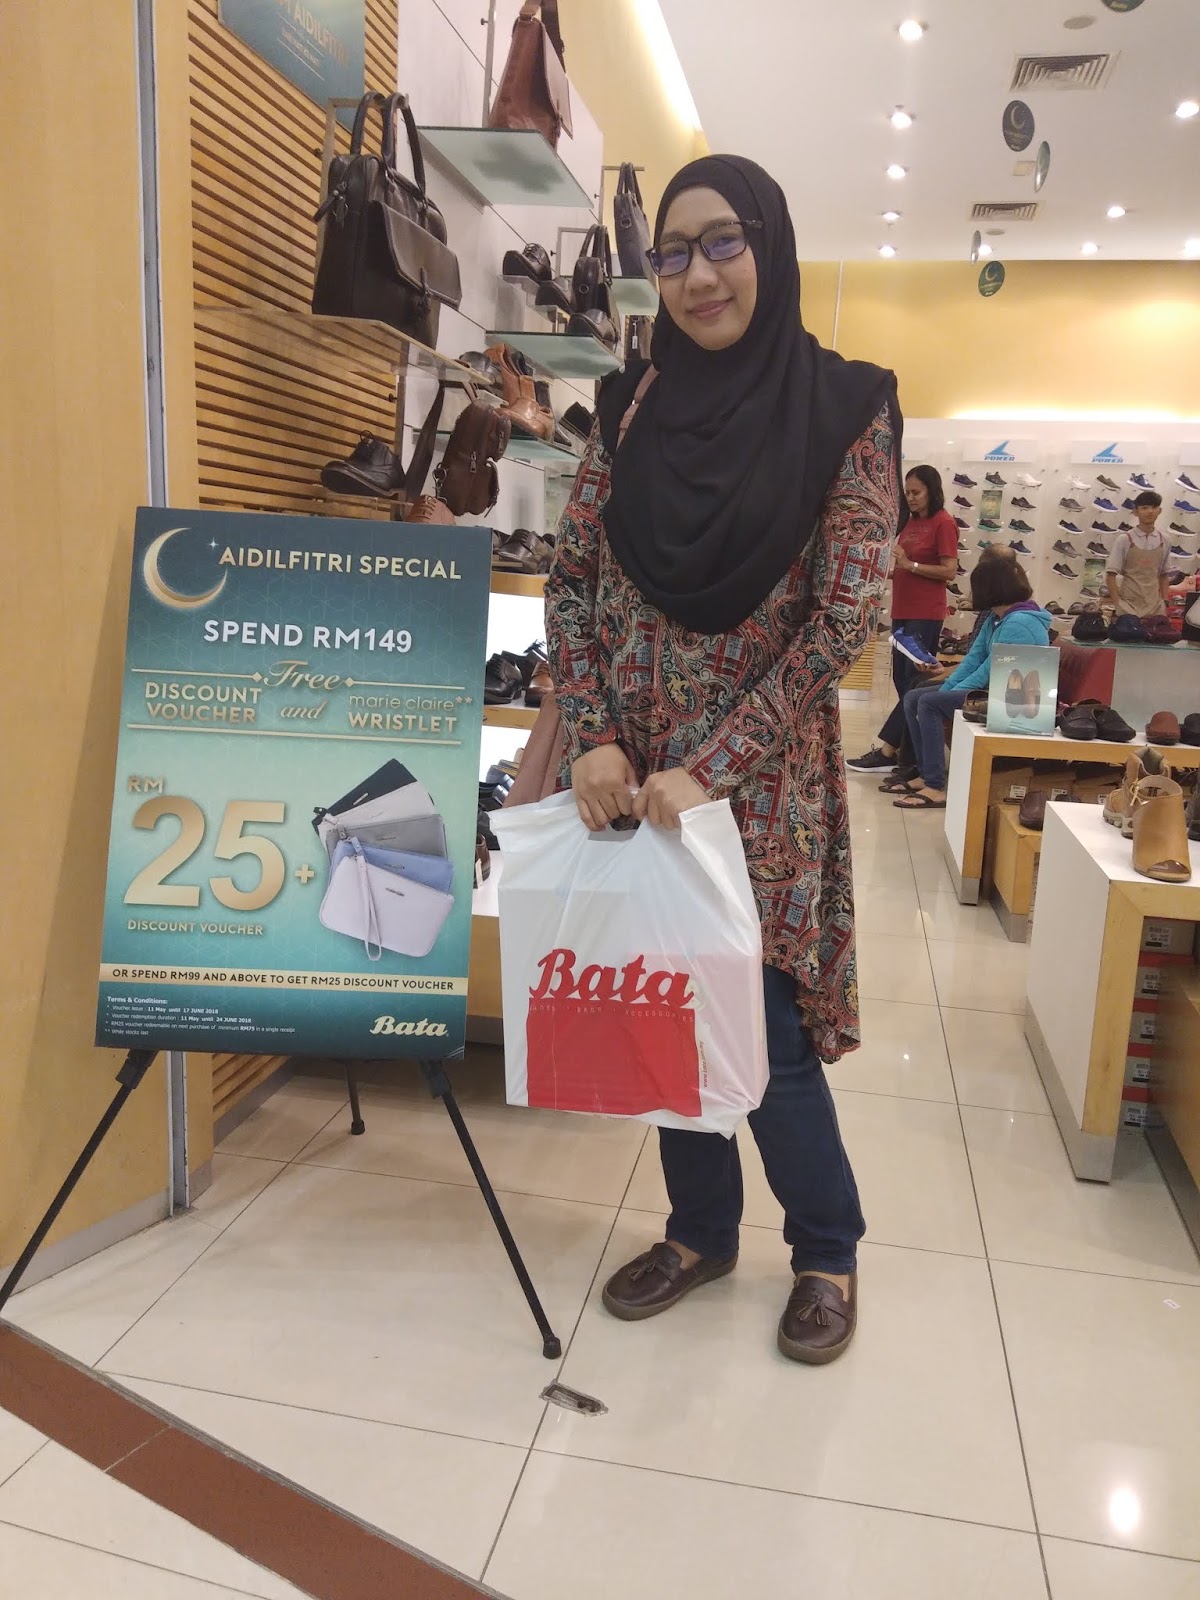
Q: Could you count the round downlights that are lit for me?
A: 10